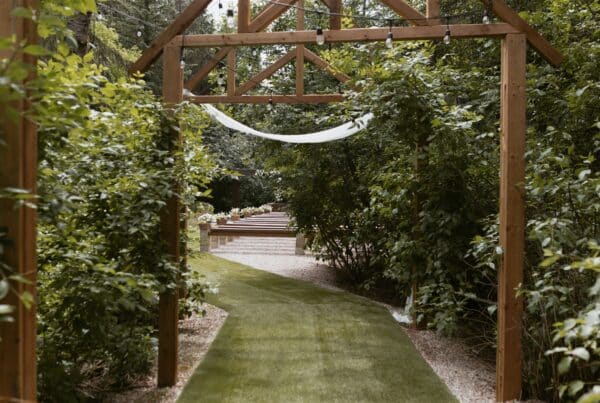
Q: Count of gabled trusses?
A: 2